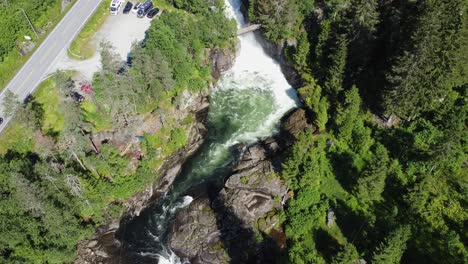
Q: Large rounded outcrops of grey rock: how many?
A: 2